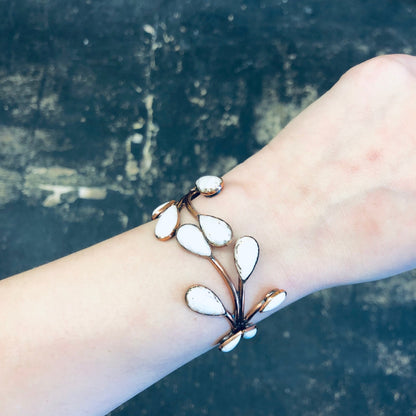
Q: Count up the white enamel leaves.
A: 10